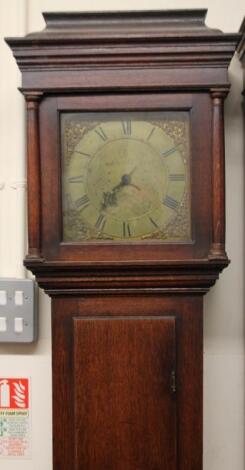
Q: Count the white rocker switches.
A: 4